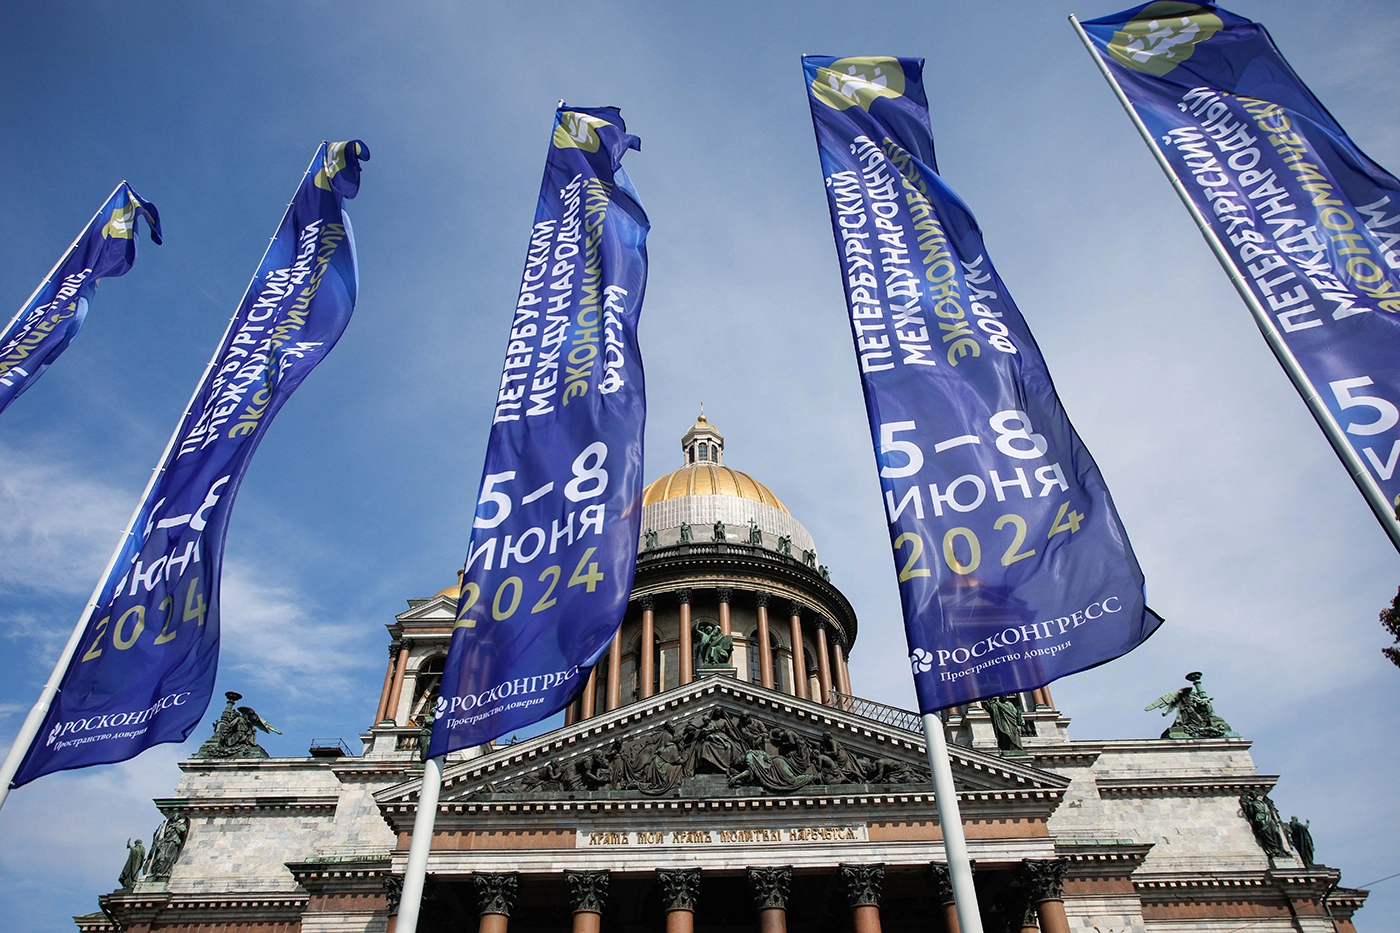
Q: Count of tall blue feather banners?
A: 5